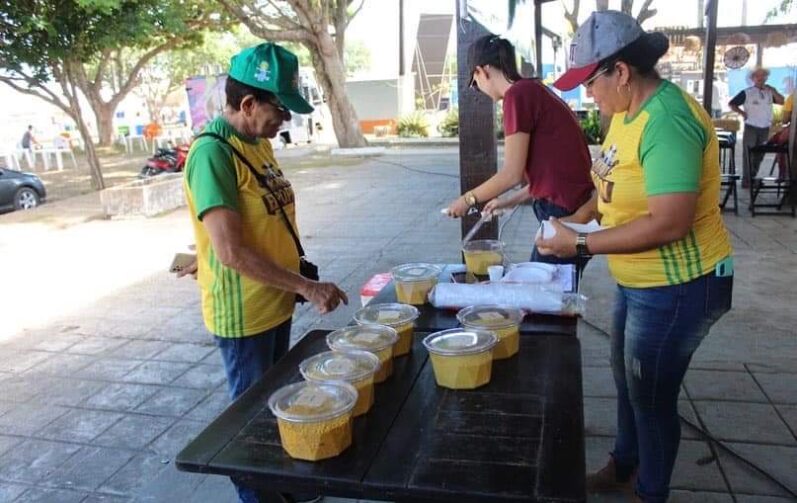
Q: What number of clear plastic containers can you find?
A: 8